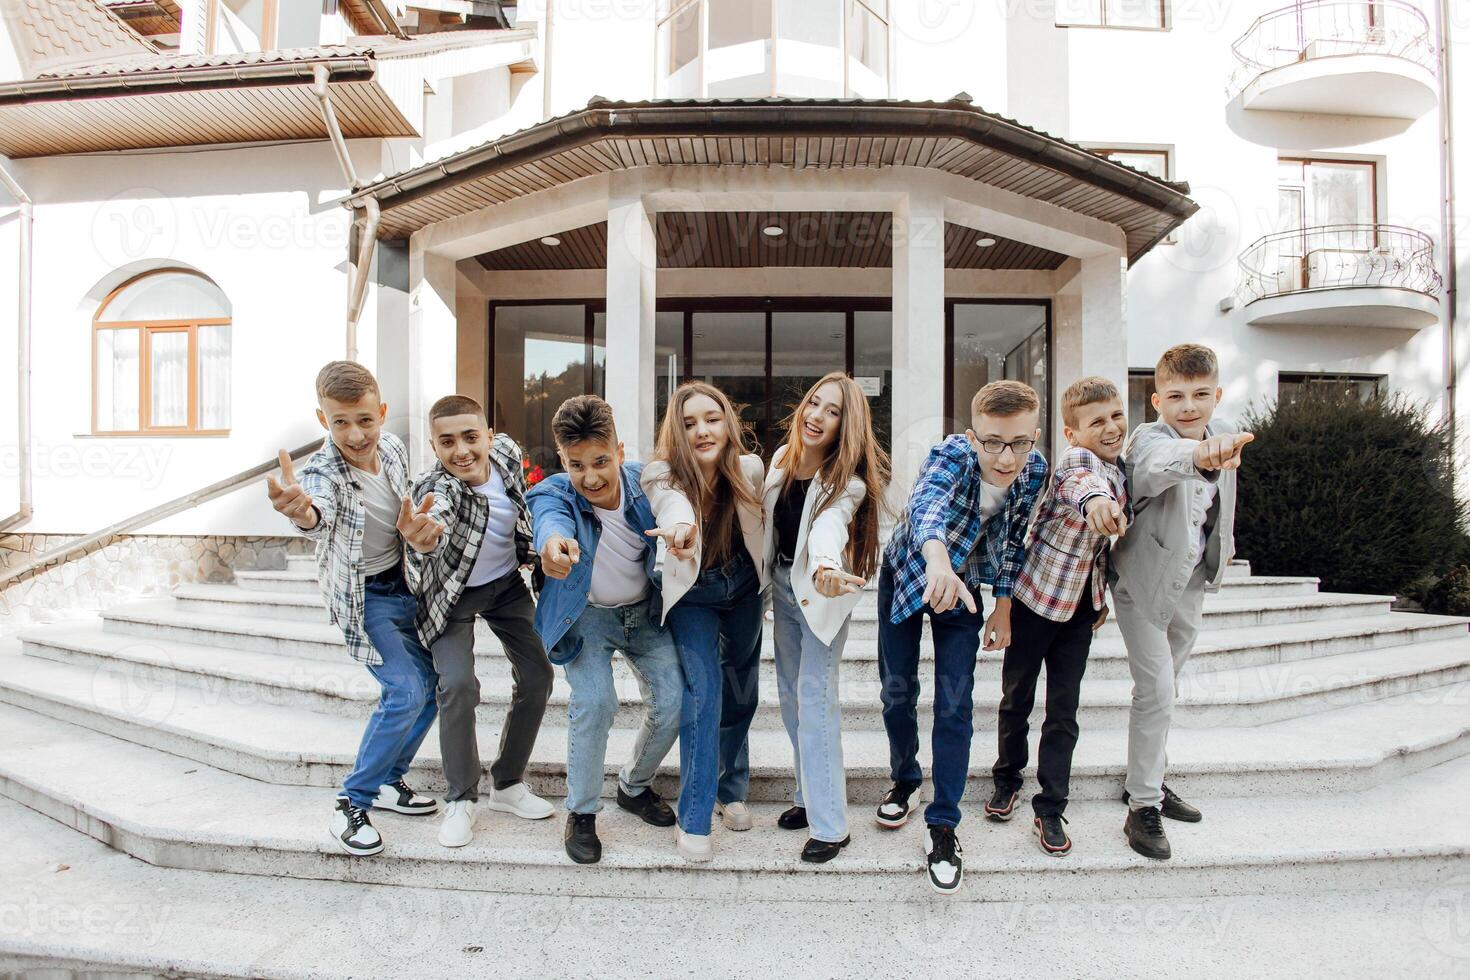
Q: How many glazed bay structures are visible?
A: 1